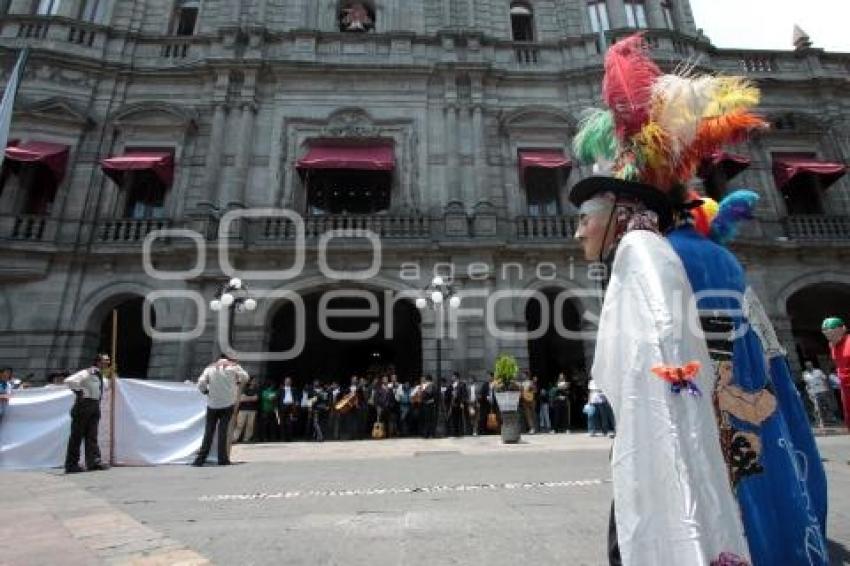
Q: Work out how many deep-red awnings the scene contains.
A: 6